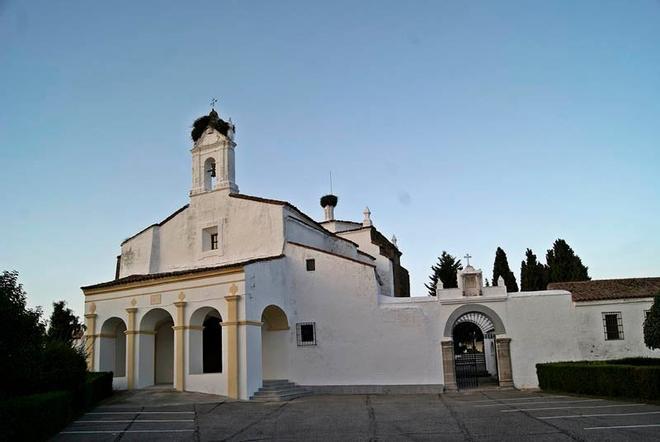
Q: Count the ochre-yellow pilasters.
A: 4